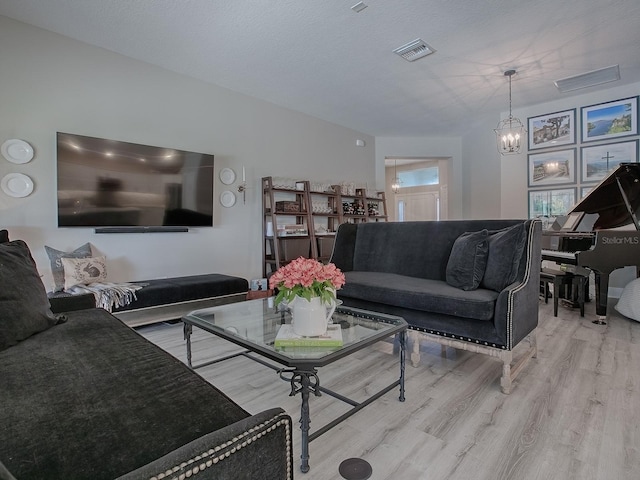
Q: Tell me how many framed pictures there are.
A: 6